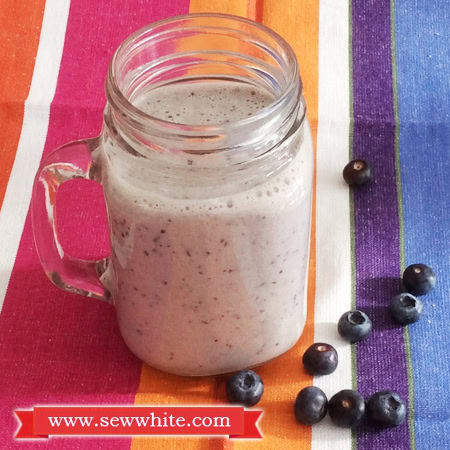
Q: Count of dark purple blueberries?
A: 9